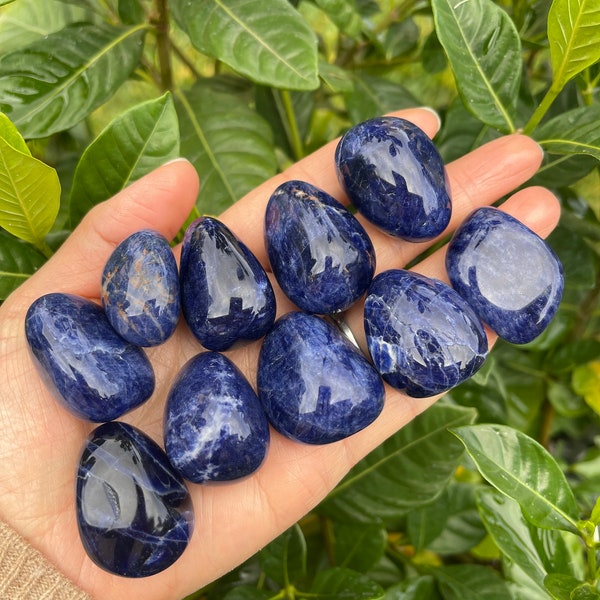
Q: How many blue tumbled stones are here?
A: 10